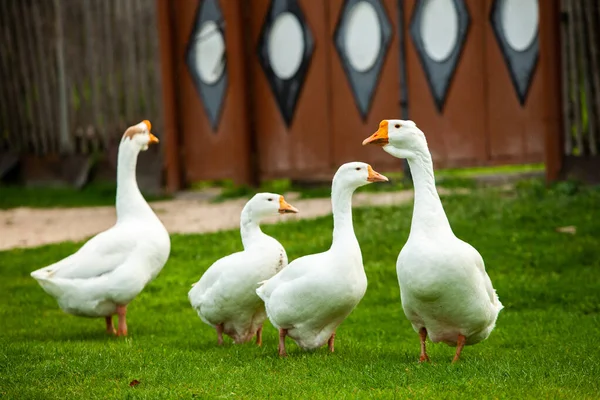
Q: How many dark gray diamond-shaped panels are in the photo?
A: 5